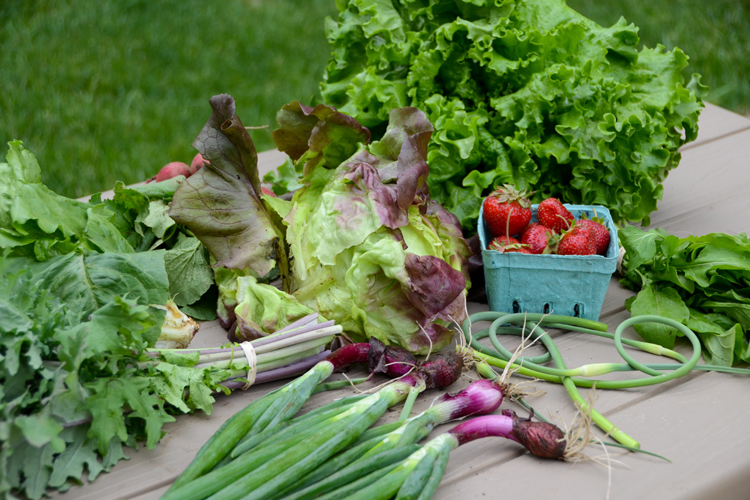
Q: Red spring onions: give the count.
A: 4